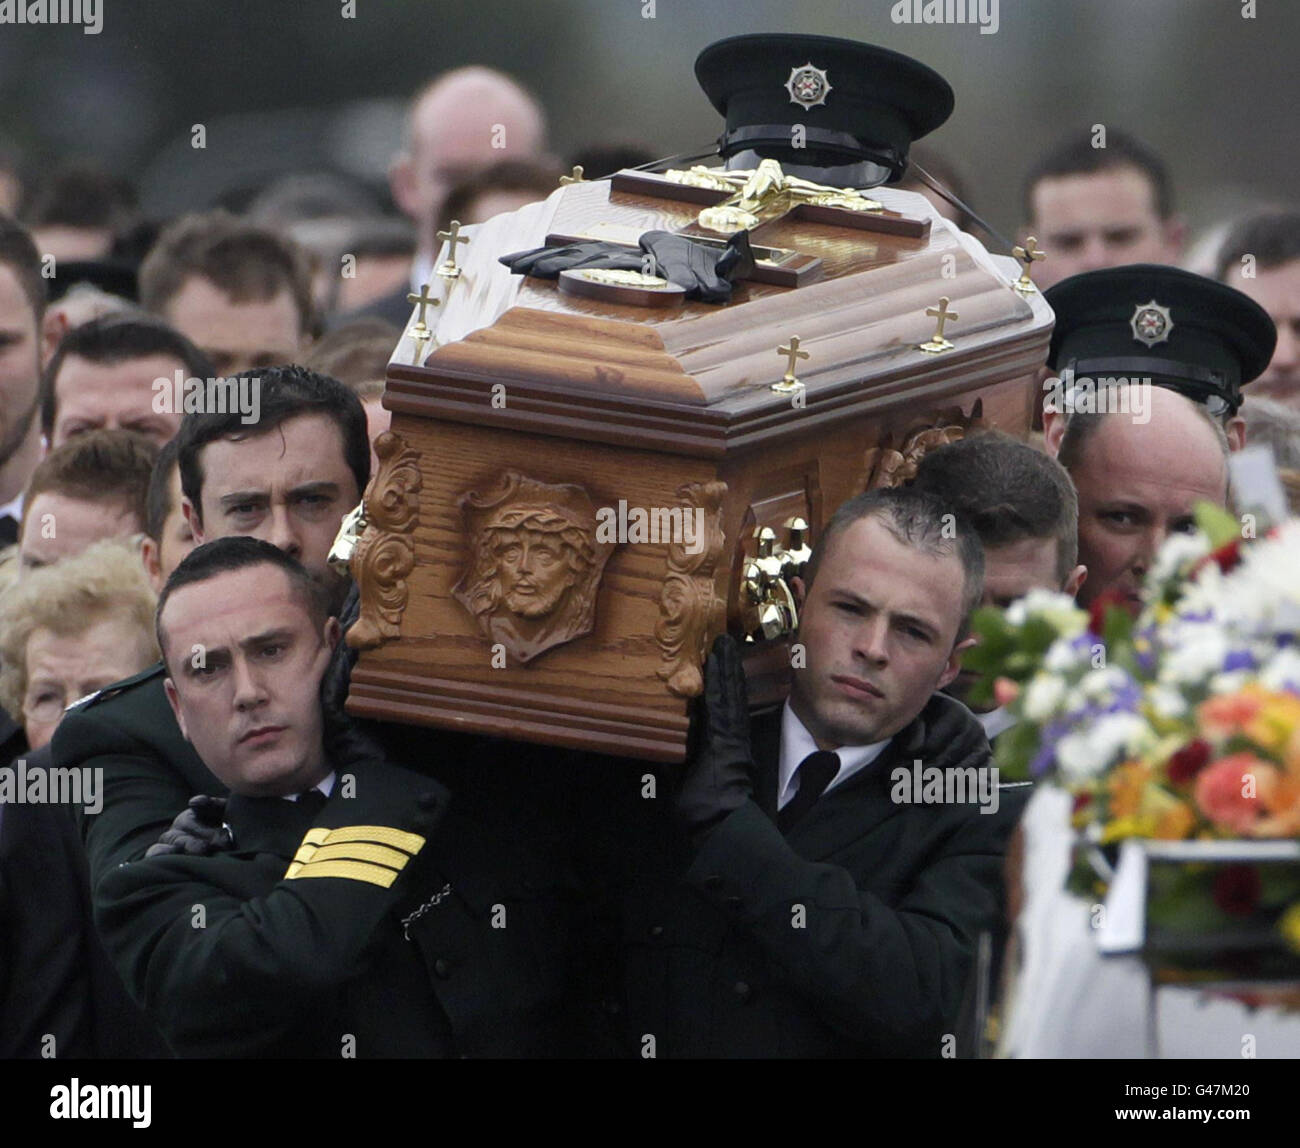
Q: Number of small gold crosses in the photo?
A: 6